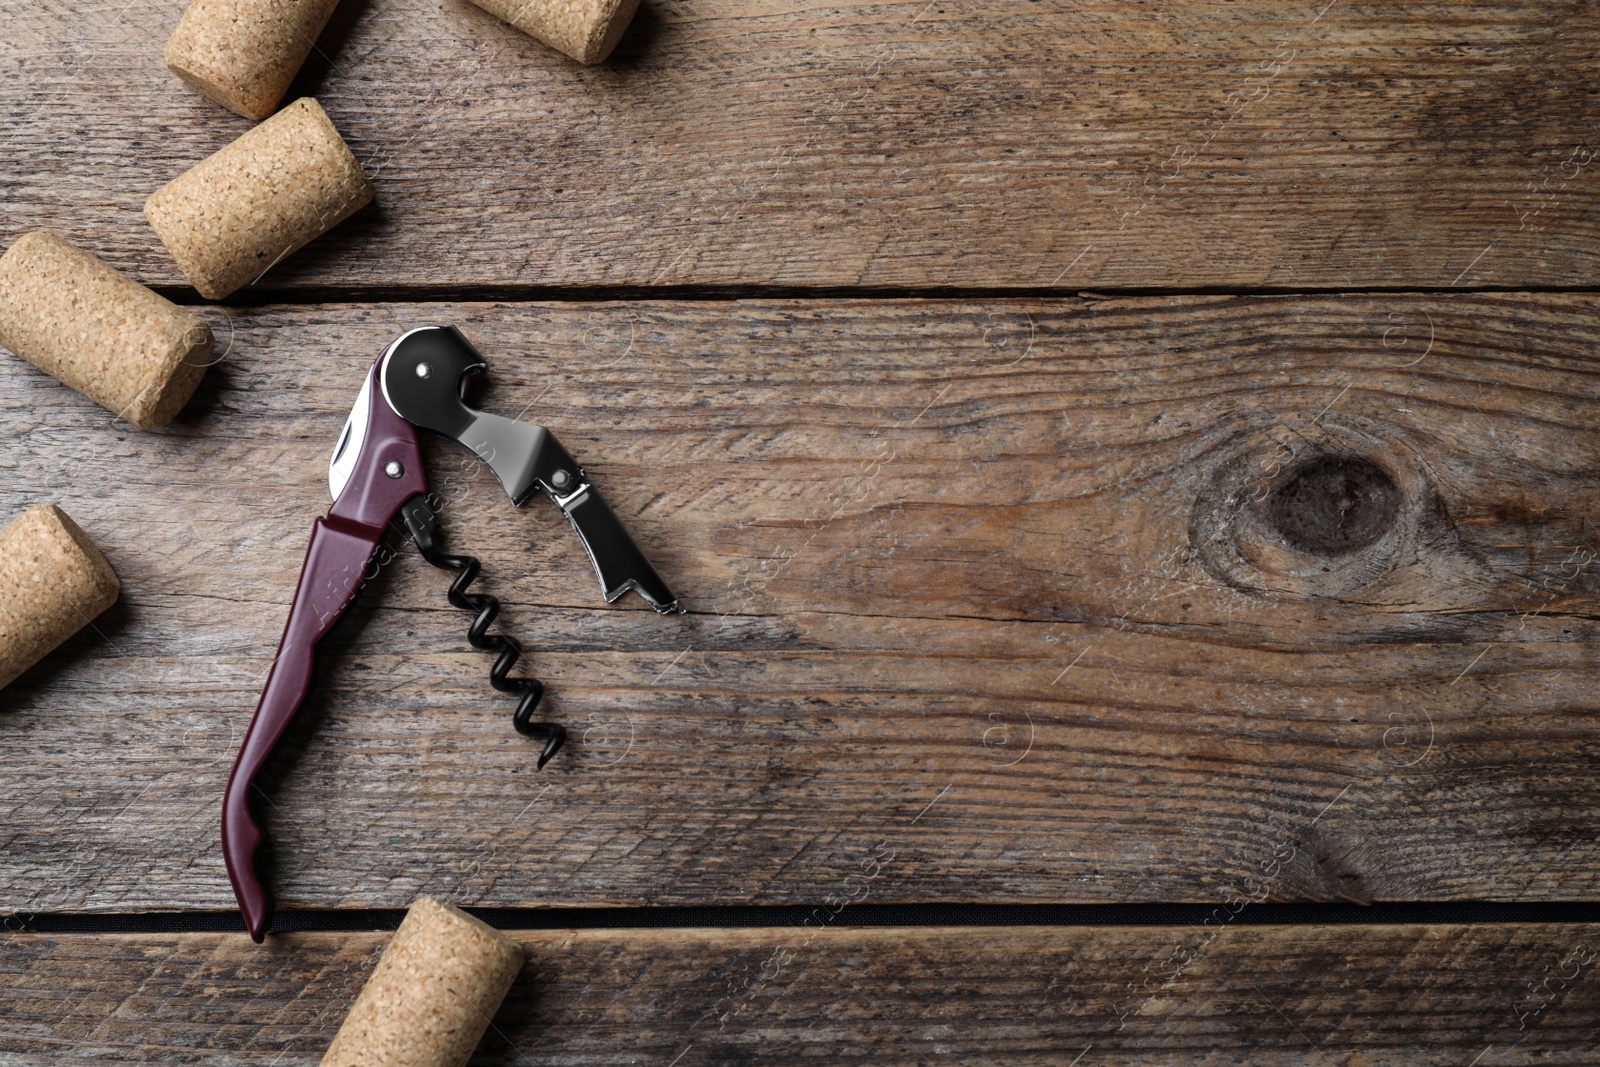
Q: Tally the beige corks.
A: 6